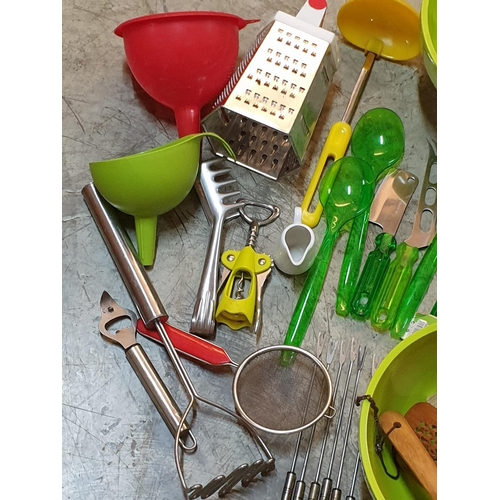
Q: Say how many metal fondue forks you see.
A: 6